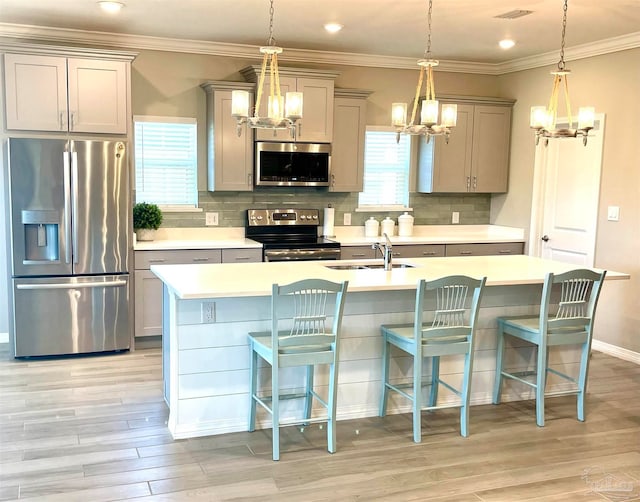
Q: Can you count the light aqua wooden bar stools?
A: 3